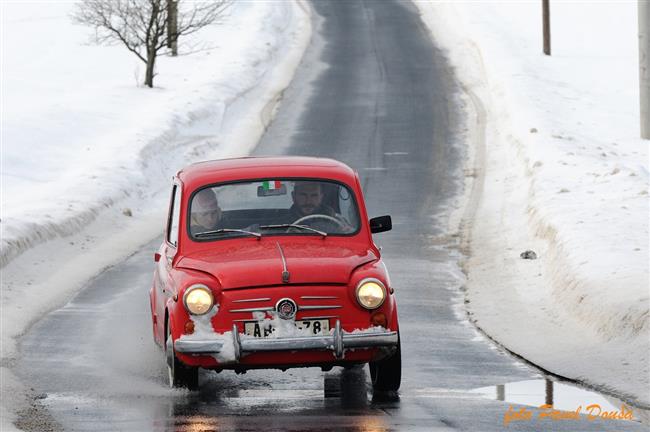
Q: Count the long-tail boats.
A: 0